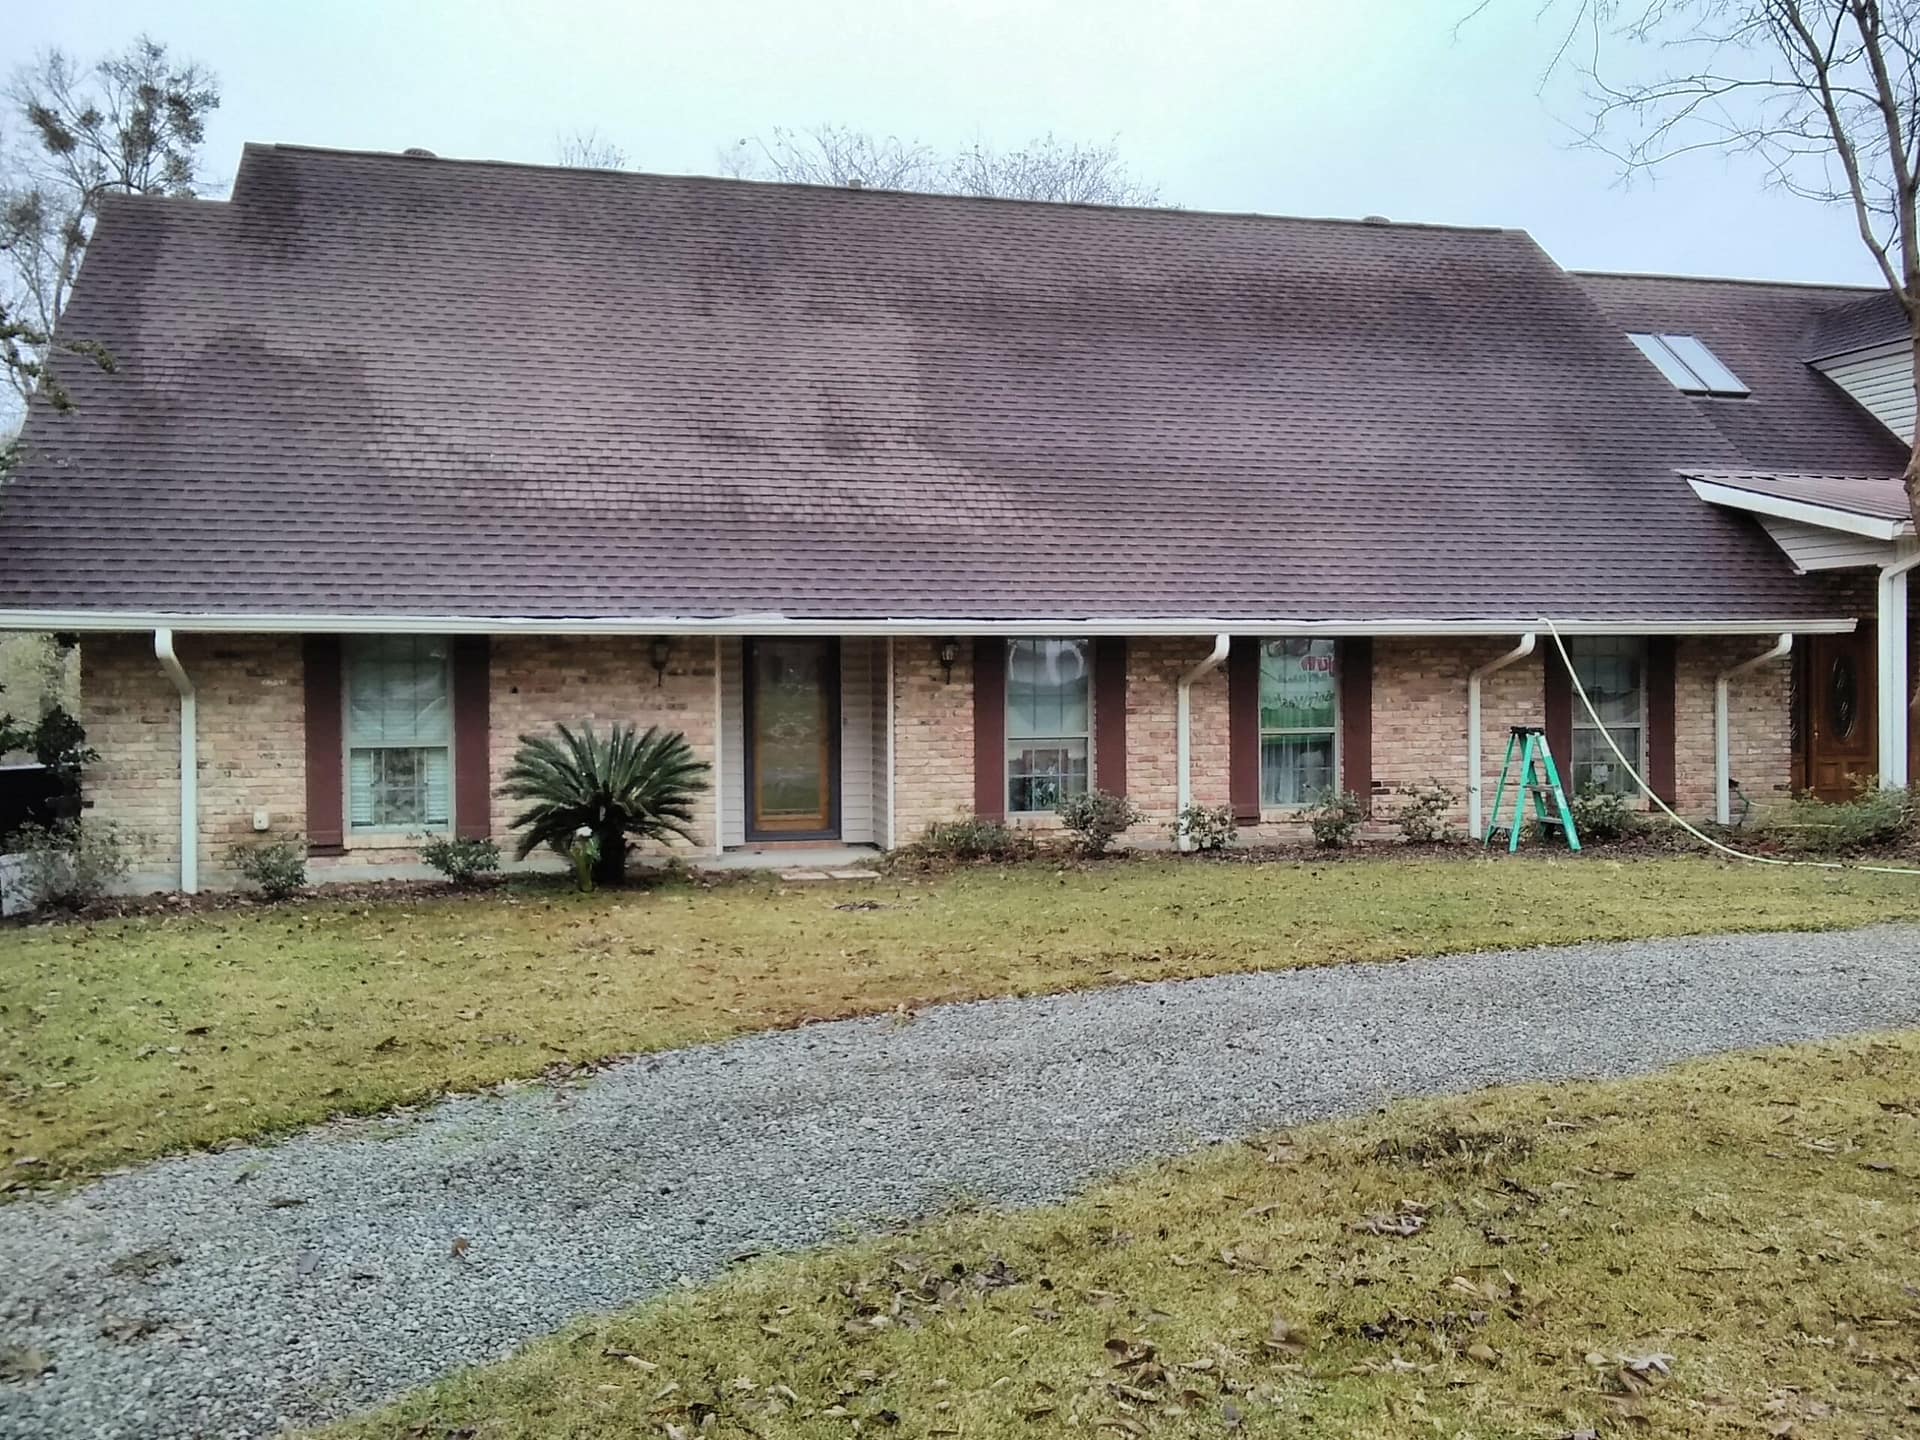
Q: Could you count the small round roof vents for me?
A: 2